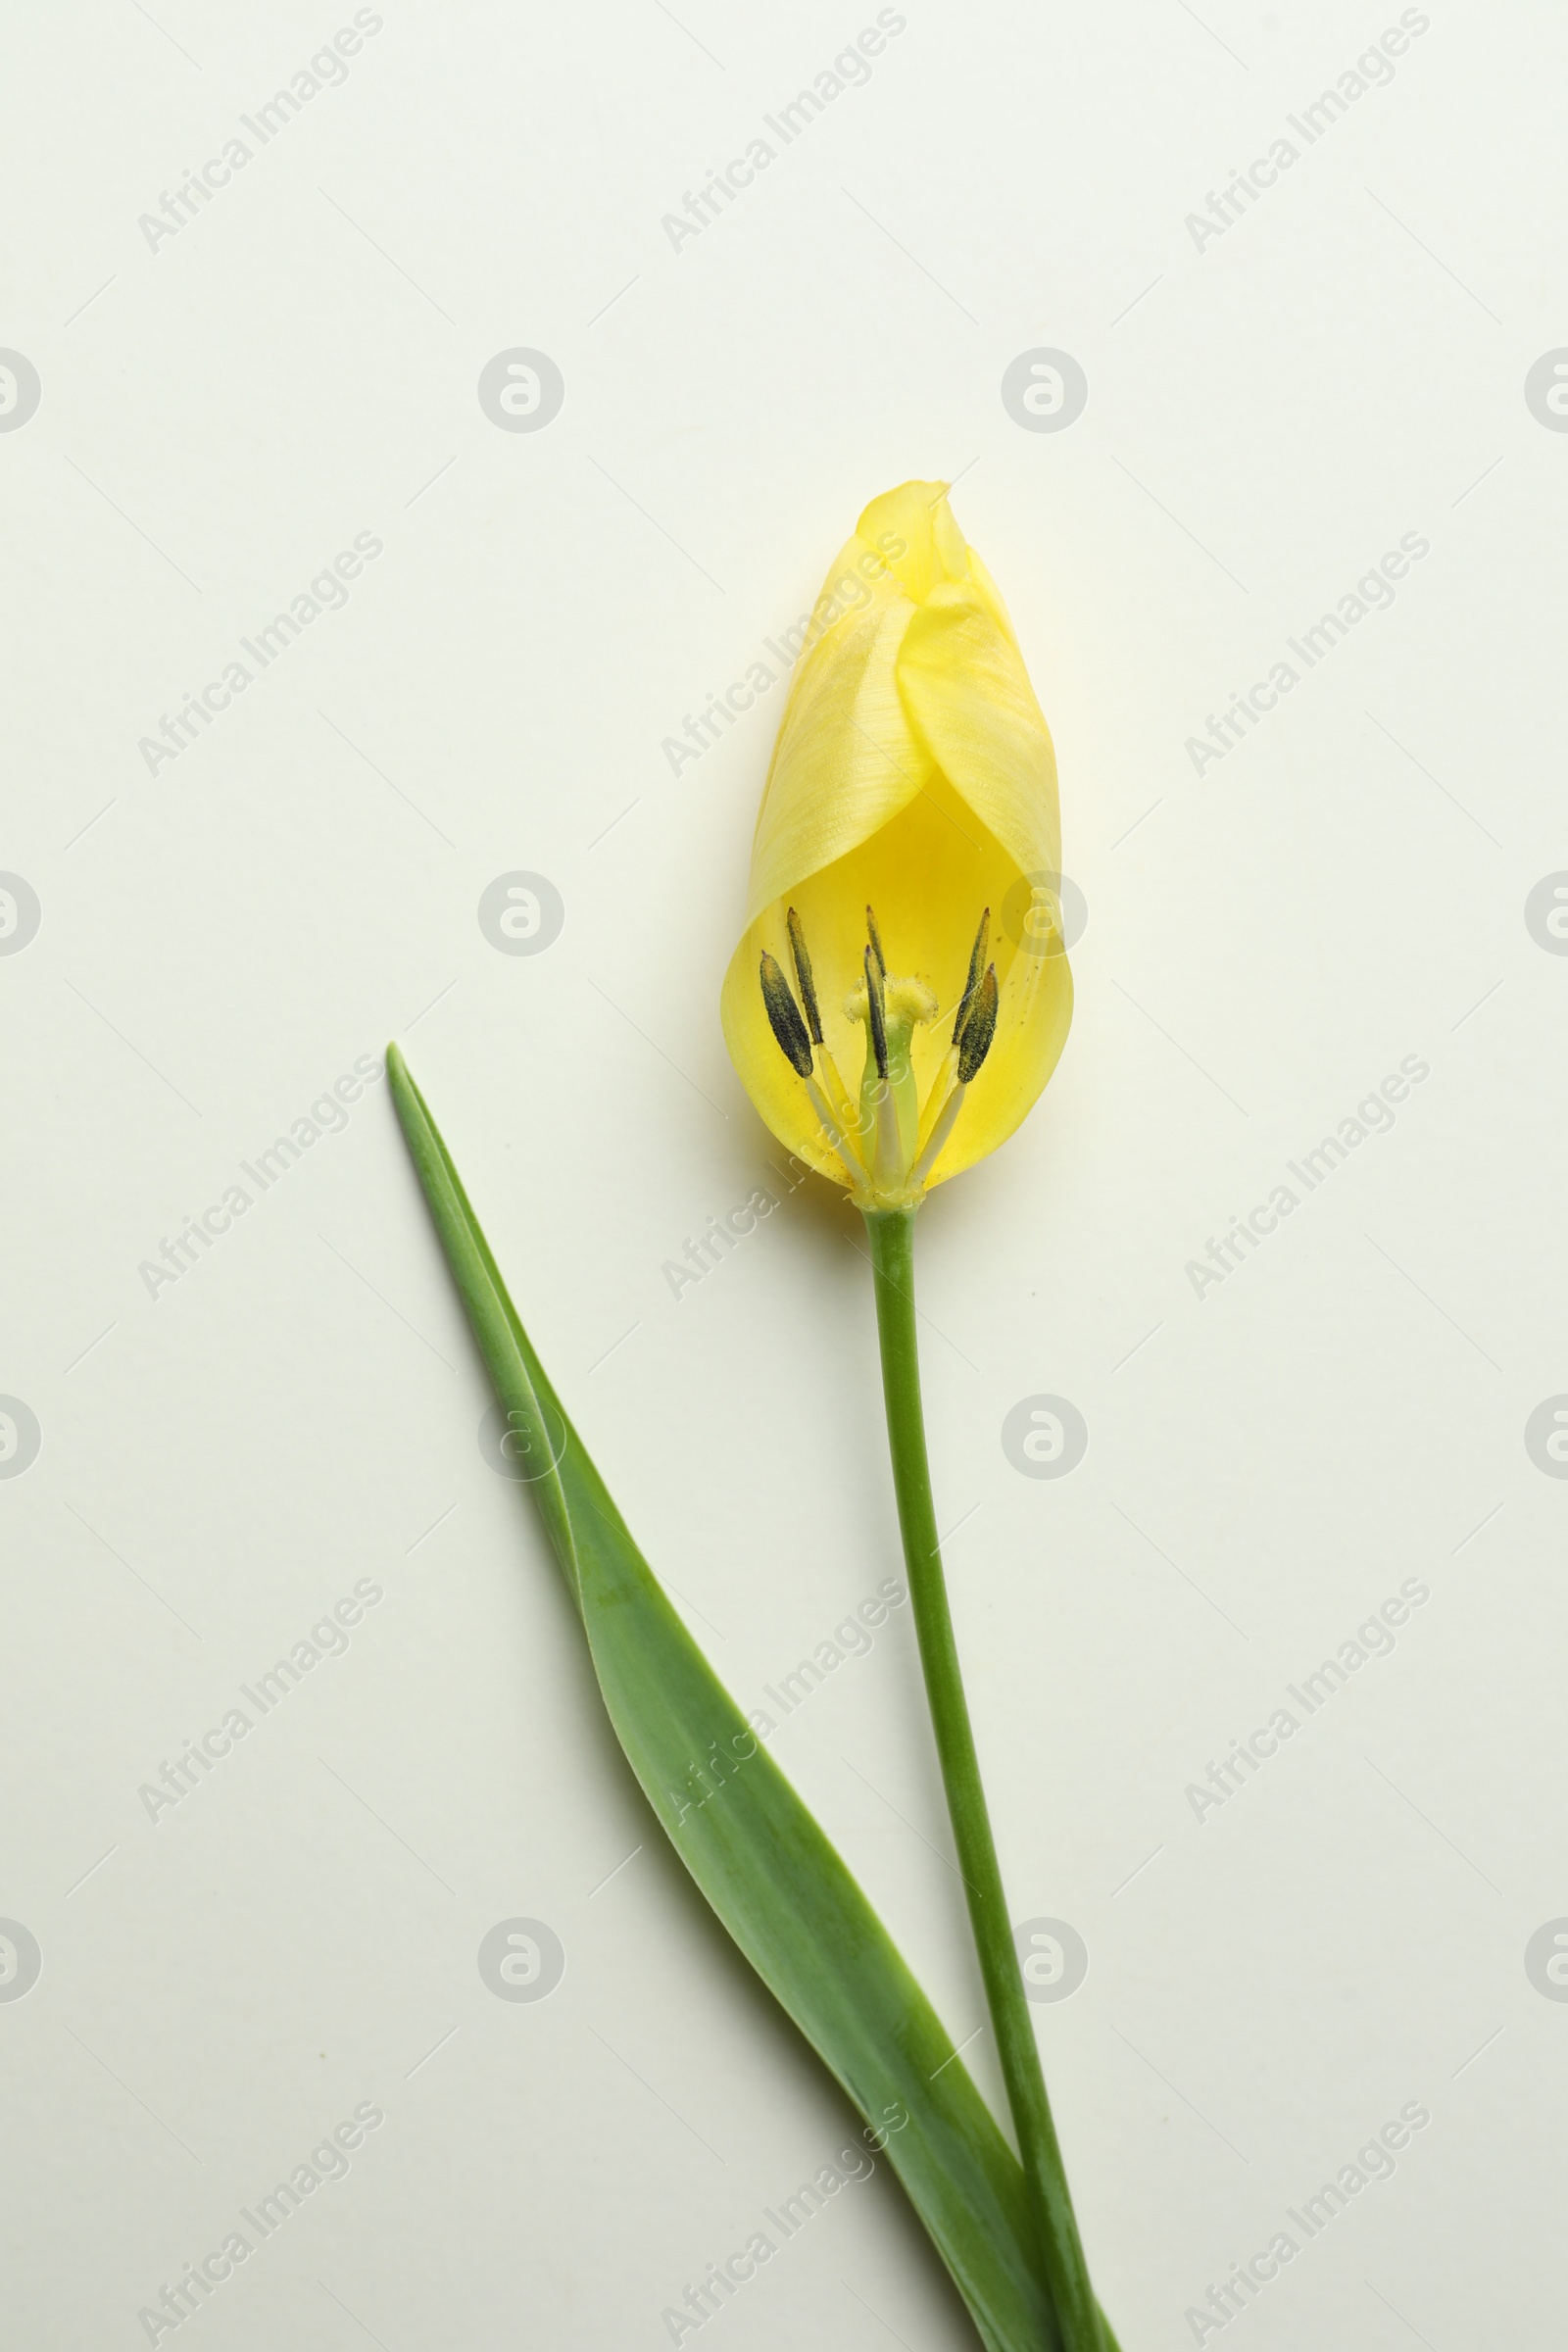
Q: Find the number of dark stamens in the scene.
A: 6